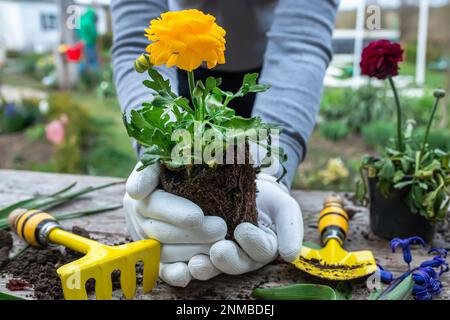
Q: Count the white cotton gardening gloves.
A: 2